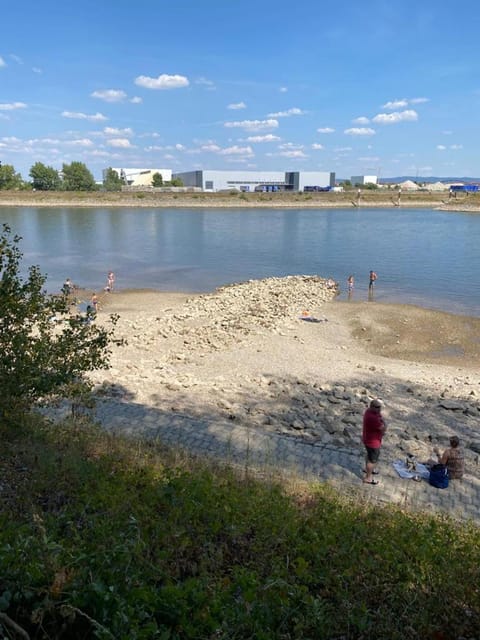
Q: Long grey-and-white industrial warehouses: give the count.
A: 1